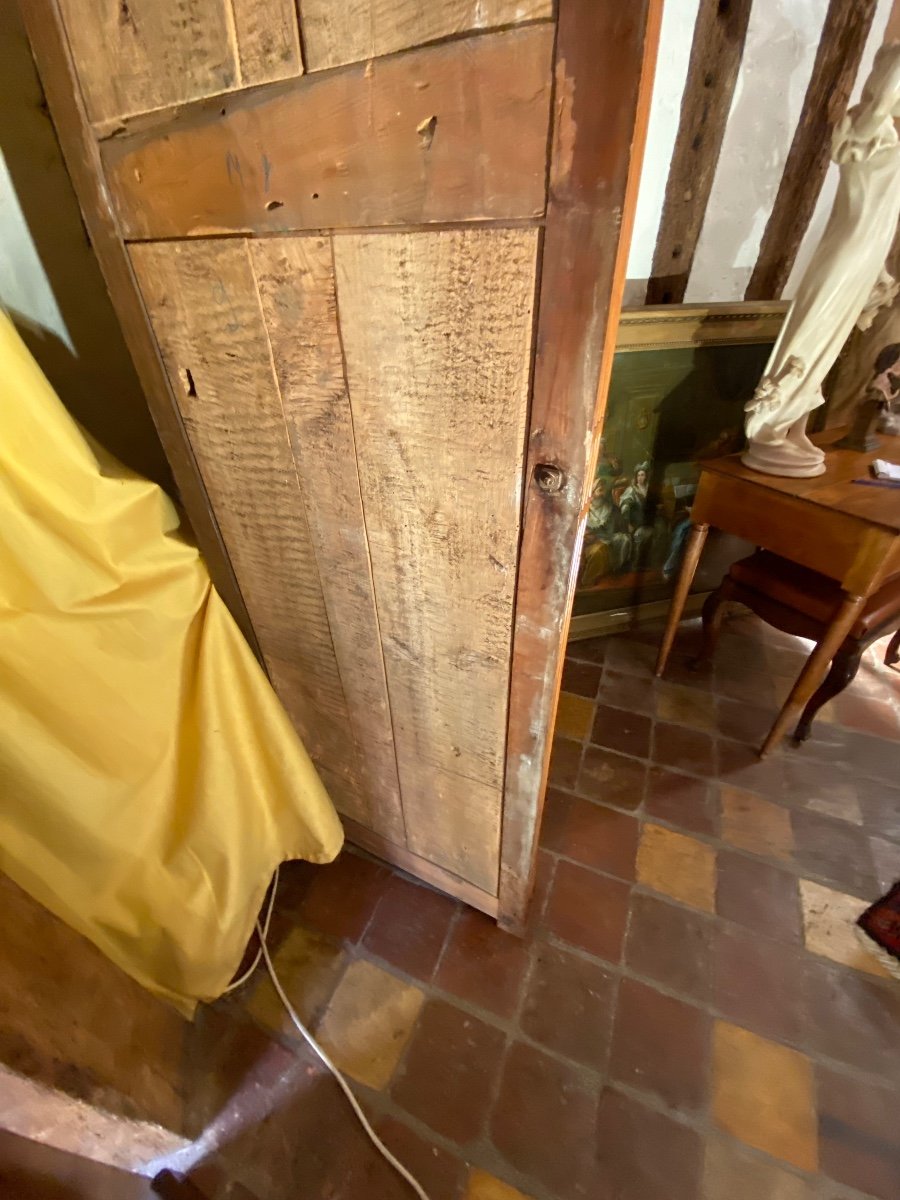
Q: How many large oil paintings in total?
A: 1